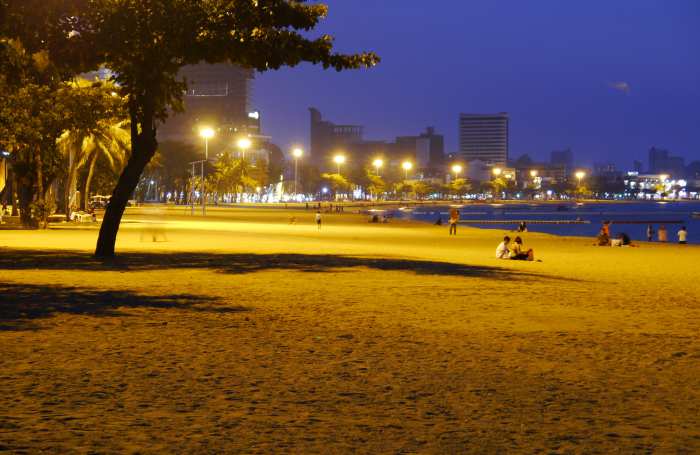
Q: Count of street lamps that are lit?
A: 11